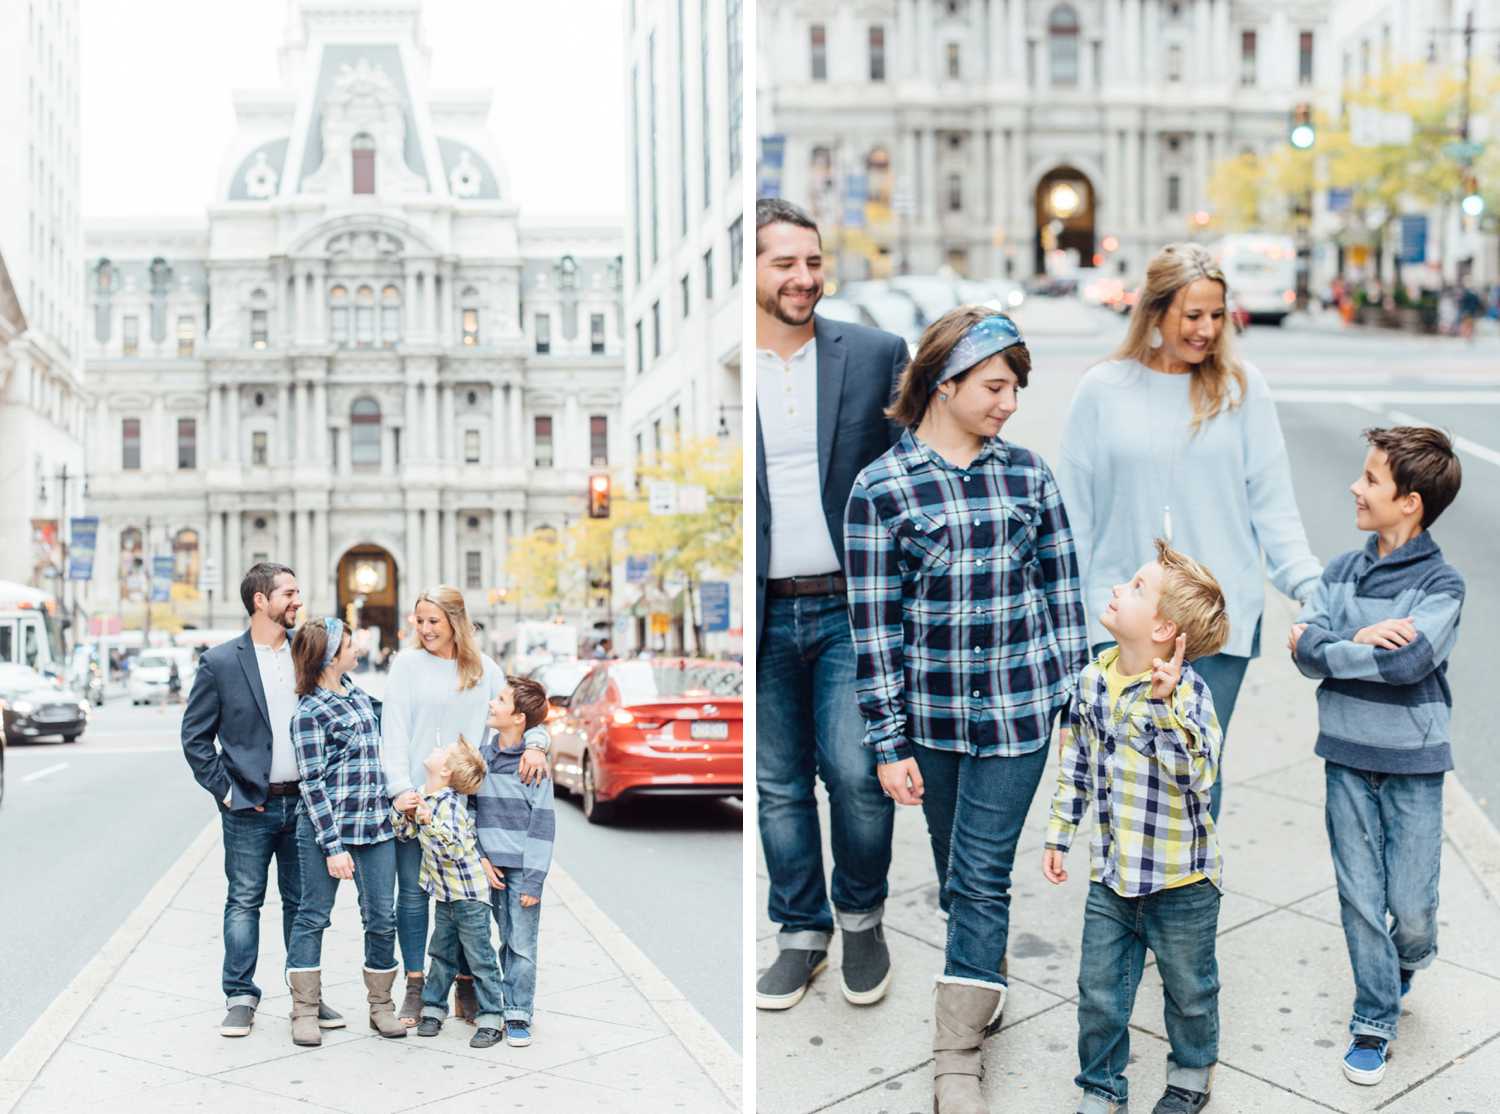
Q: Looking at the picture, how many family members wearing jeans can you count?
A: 5